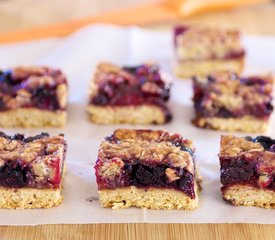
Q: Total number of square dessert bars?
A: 7